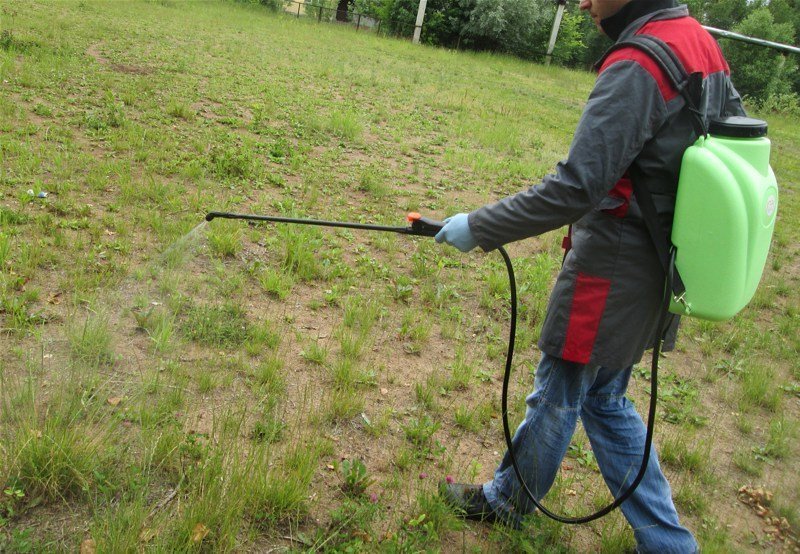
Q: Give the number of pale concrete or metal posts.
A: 2